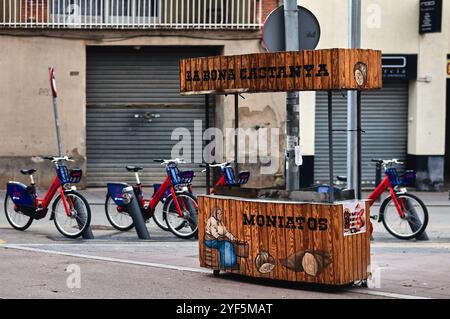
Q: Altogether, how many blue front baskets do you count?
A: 4